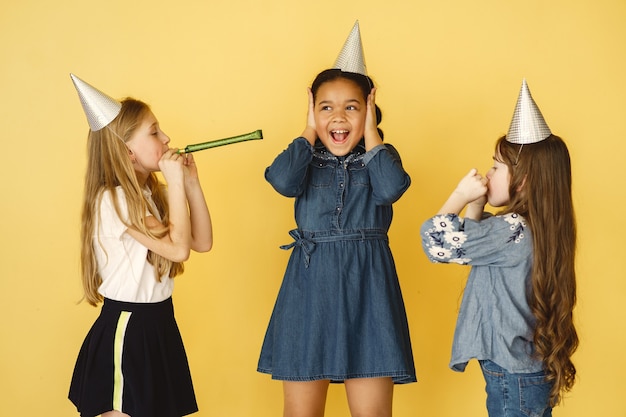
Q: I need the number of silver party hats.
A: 3